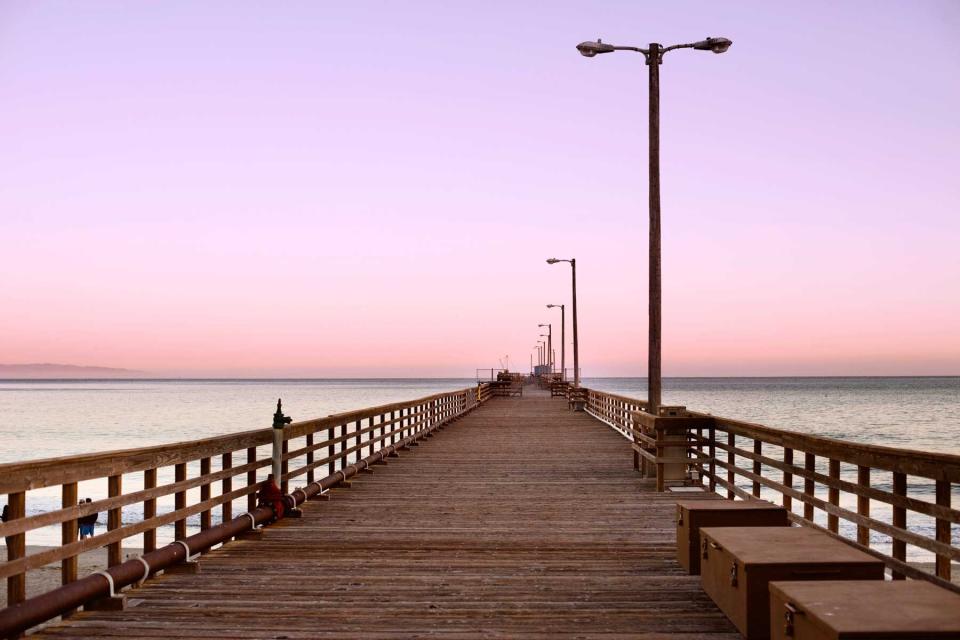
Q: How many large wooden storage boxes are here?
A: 3